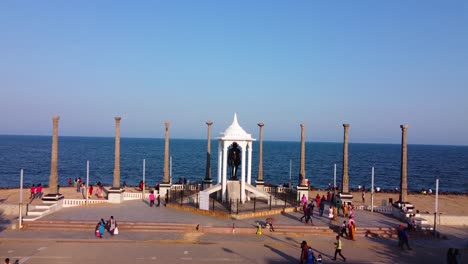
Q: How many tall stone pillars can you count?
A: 8